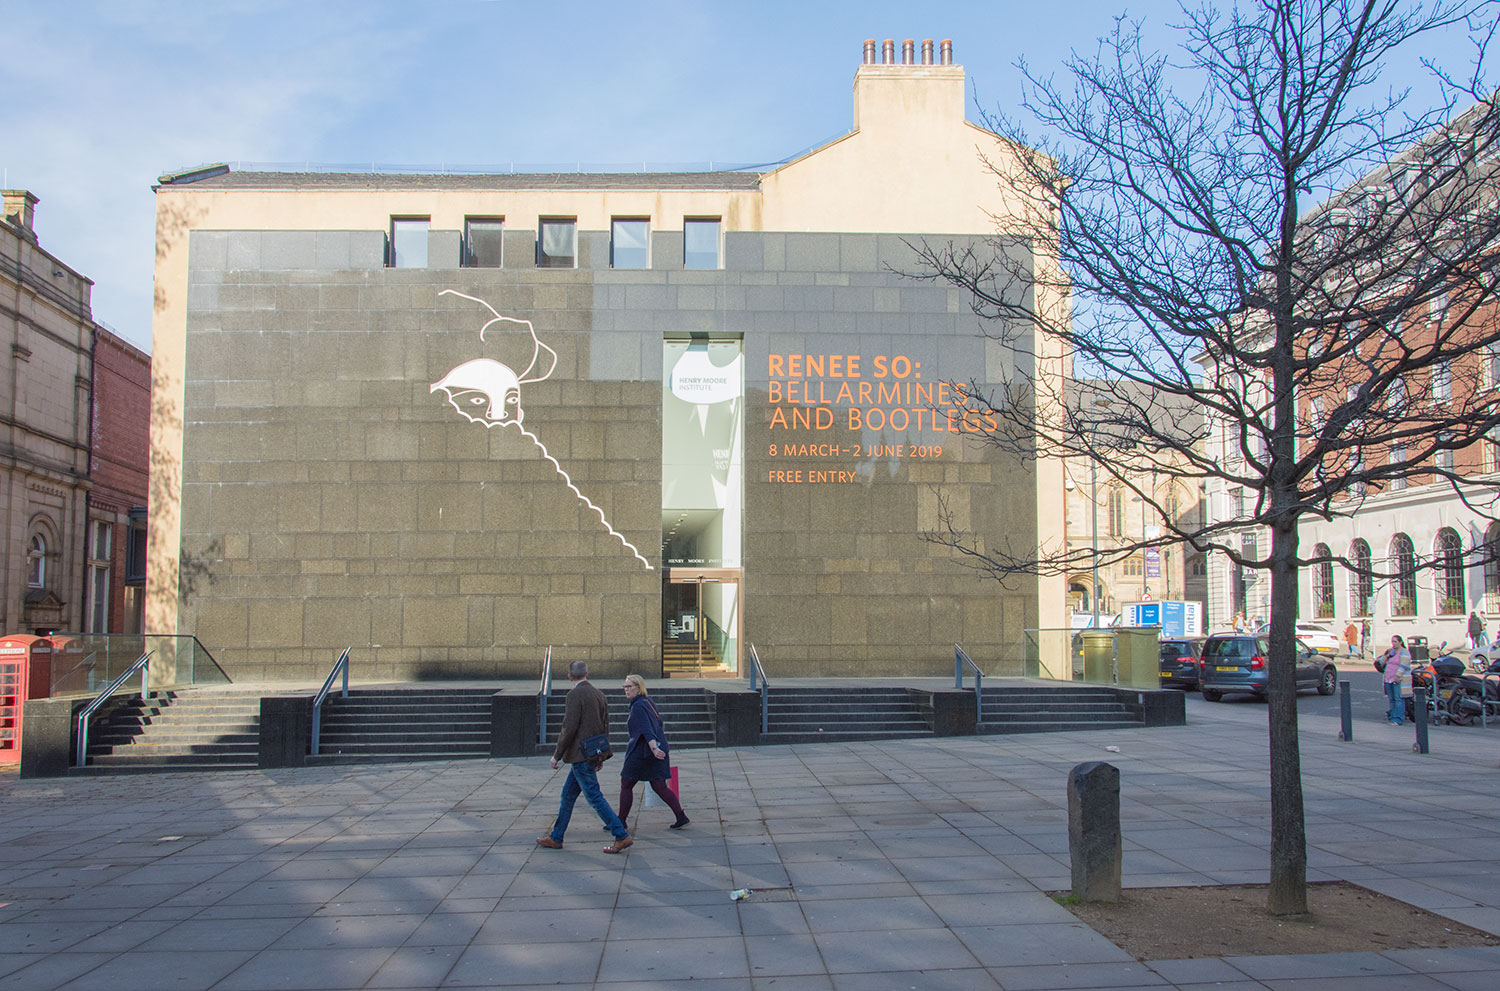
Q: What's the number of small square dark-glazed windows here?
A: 5